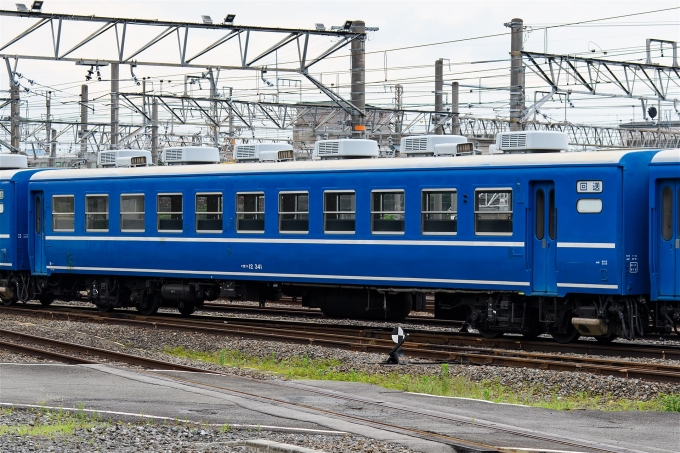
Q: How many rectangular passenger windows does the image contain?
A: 11